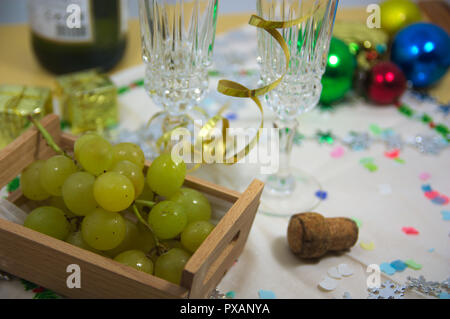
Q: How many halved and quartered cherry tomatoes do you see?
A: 0